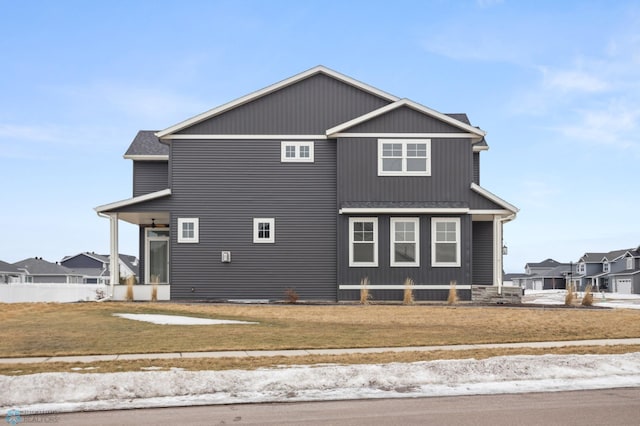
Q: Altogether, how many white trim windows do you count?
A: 7